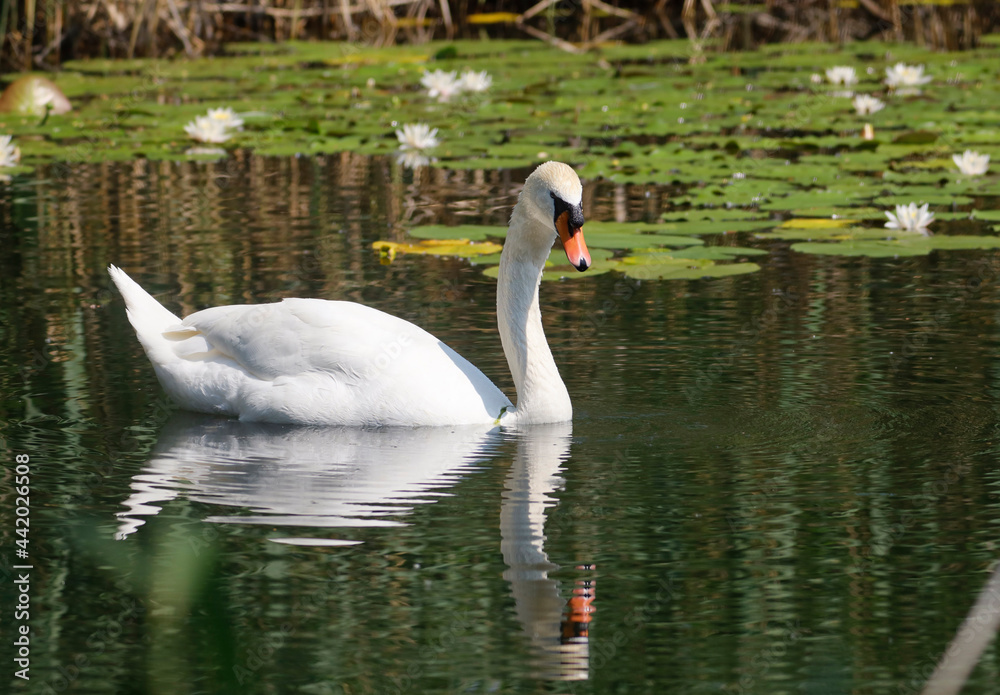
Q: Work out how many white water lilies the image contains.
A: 11